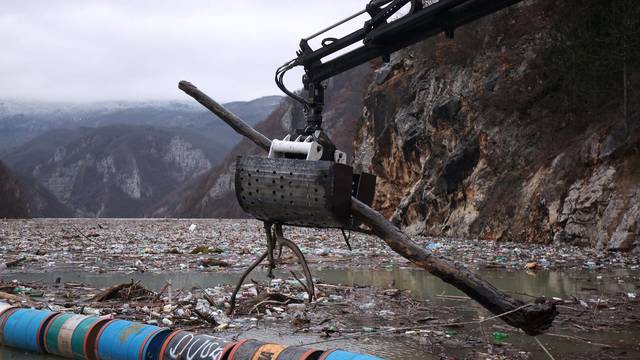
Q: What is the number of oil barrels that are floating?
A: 7